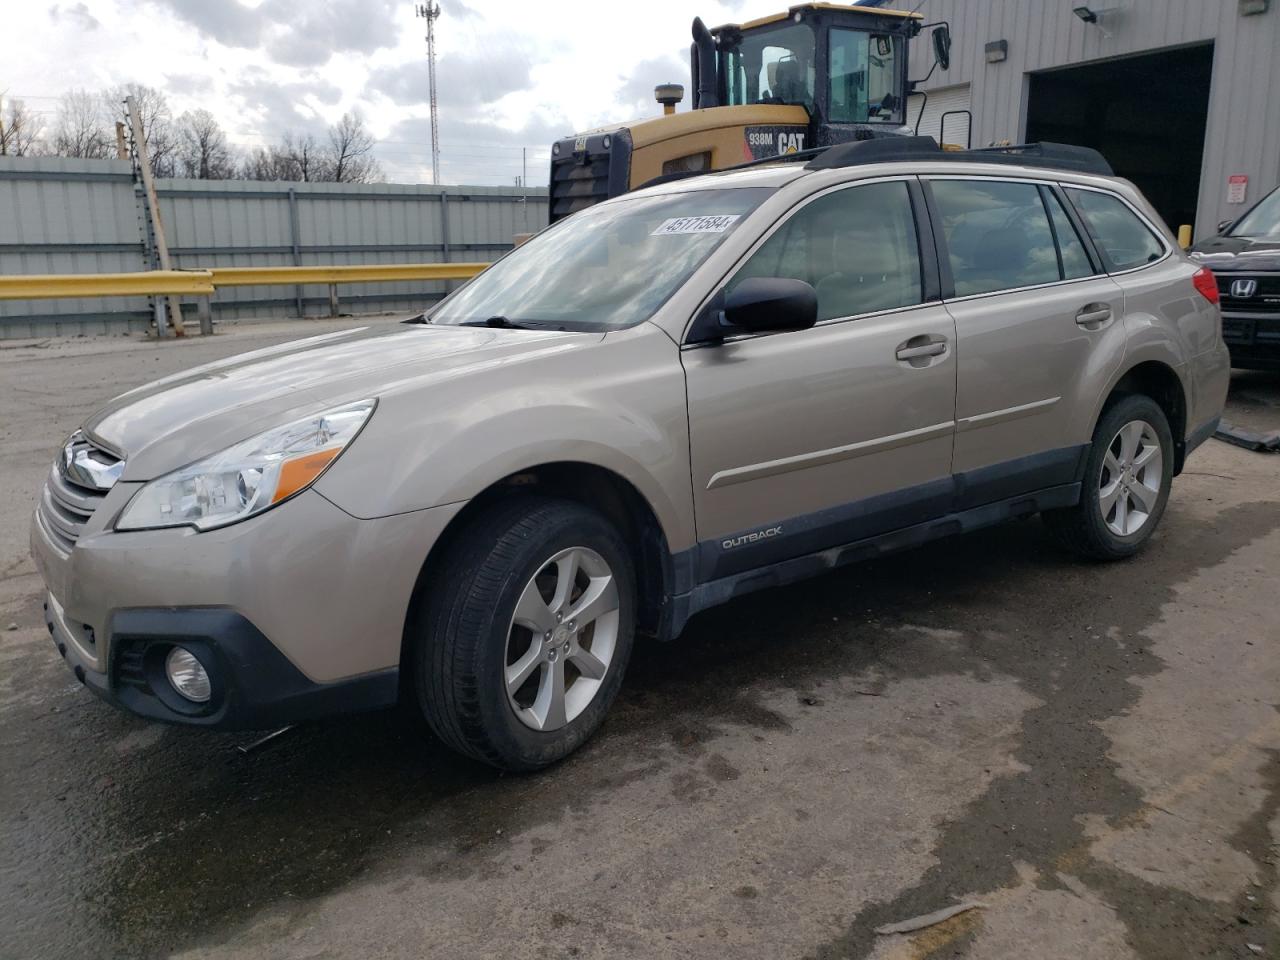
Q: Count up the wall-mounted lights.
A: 3